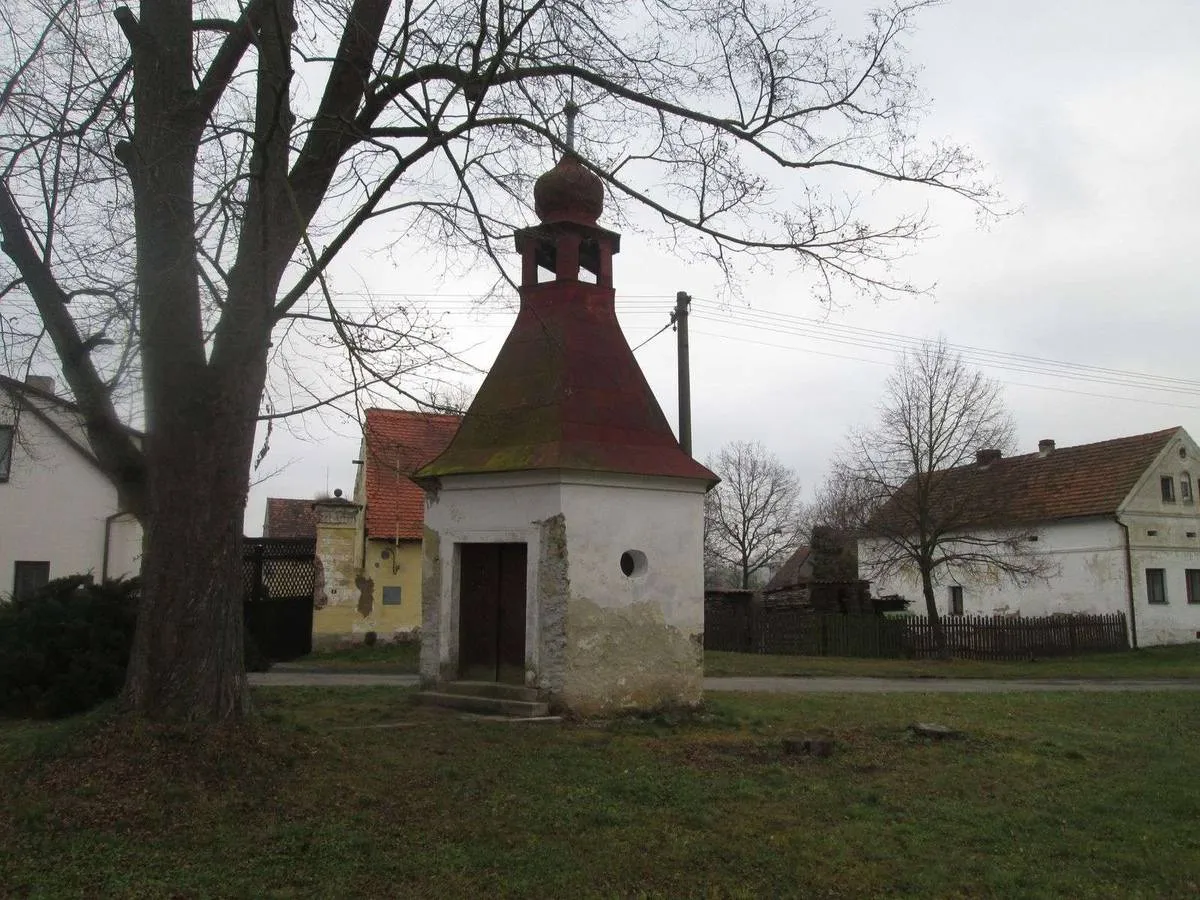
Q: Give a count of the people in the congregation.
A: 0